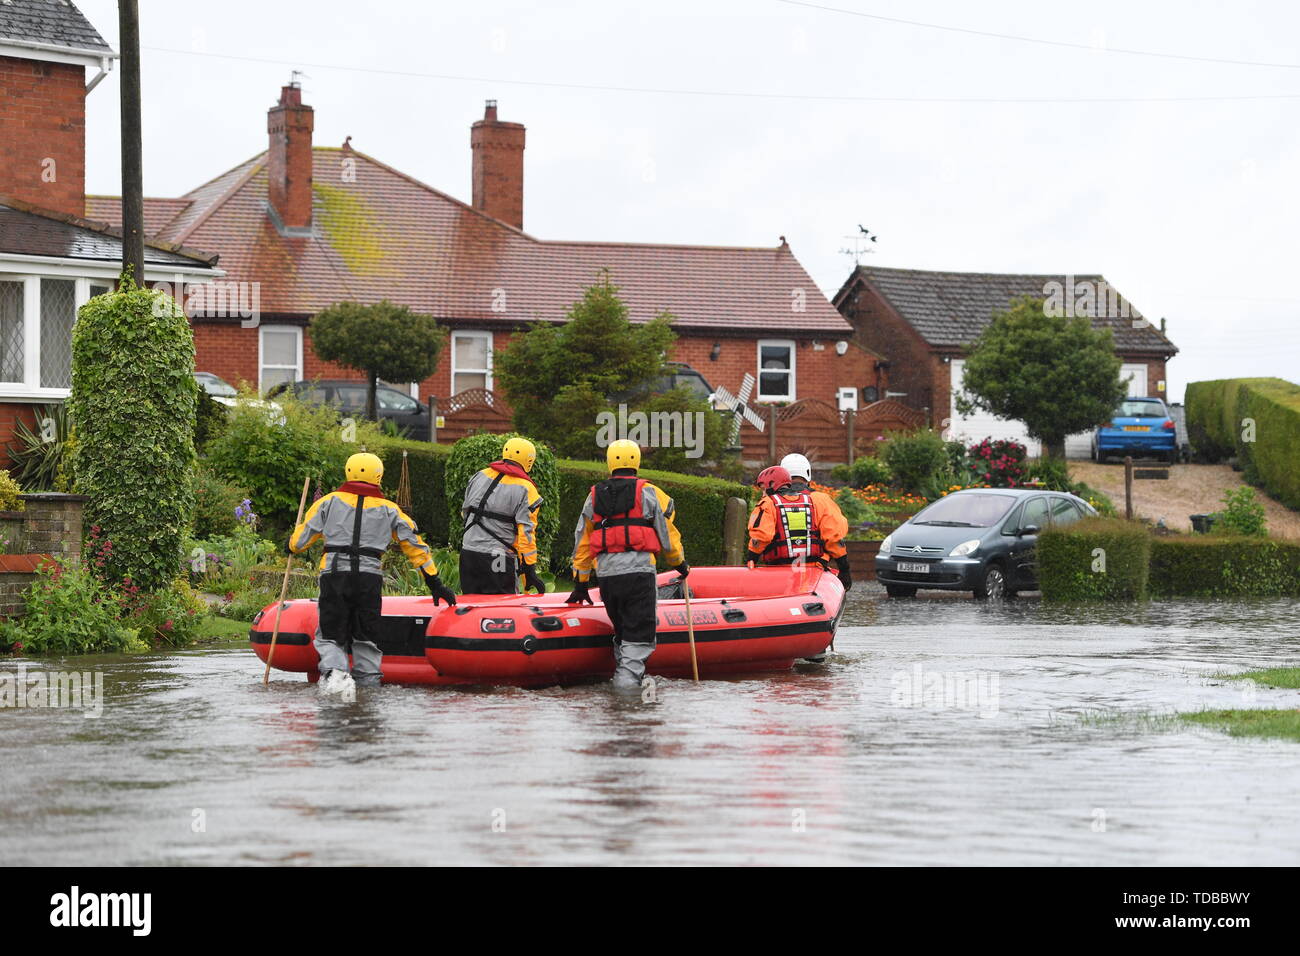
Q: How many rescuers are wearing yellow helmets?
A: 3